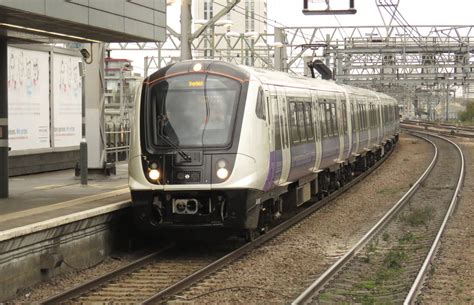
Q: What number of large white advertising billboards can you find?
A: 2